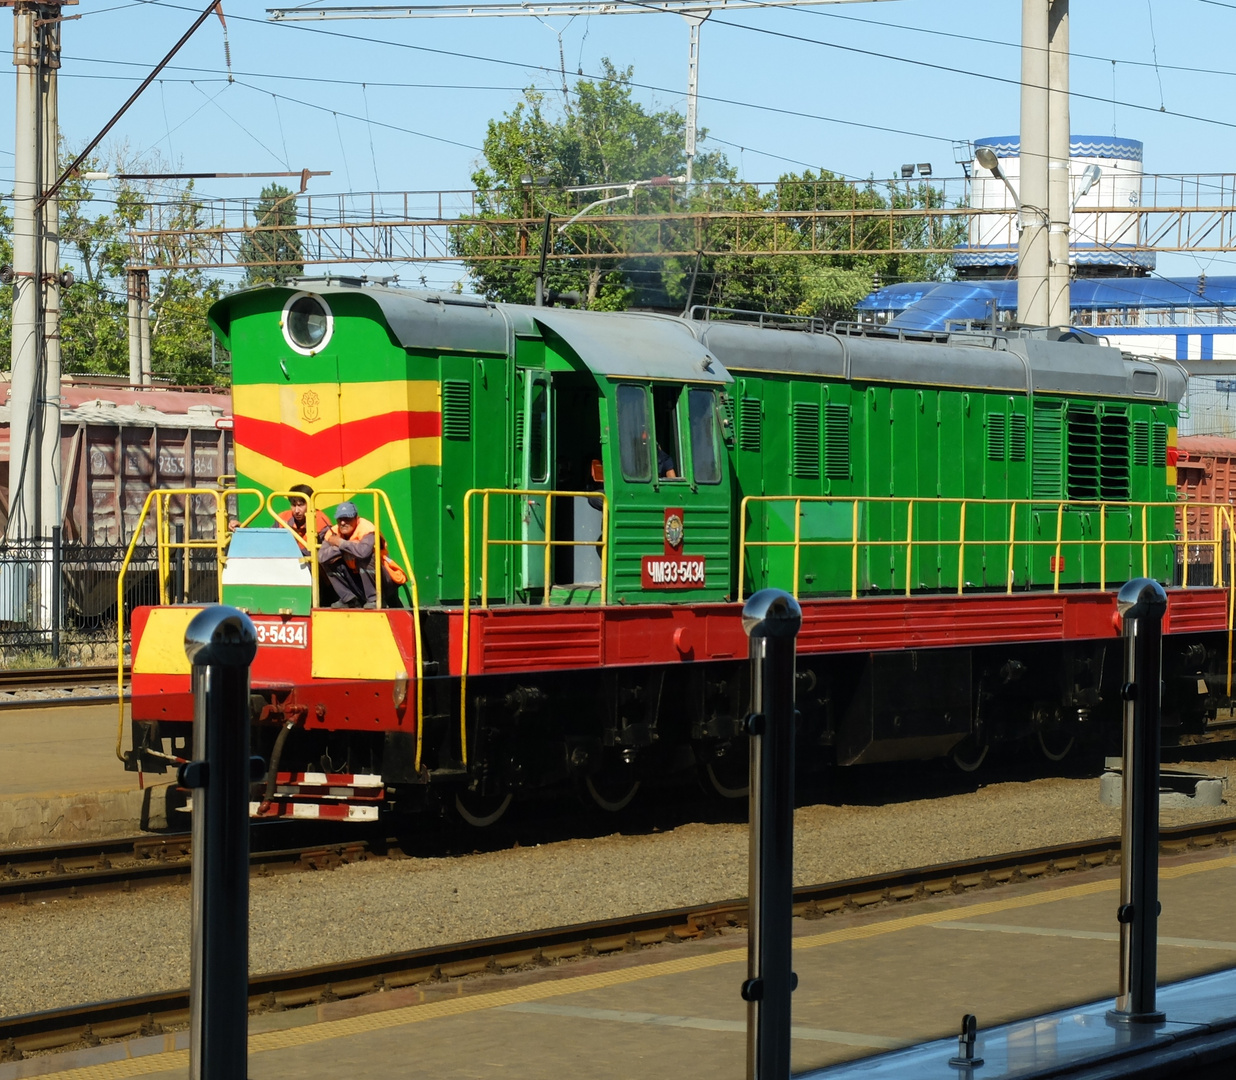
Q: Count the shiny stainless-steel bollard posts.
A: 3